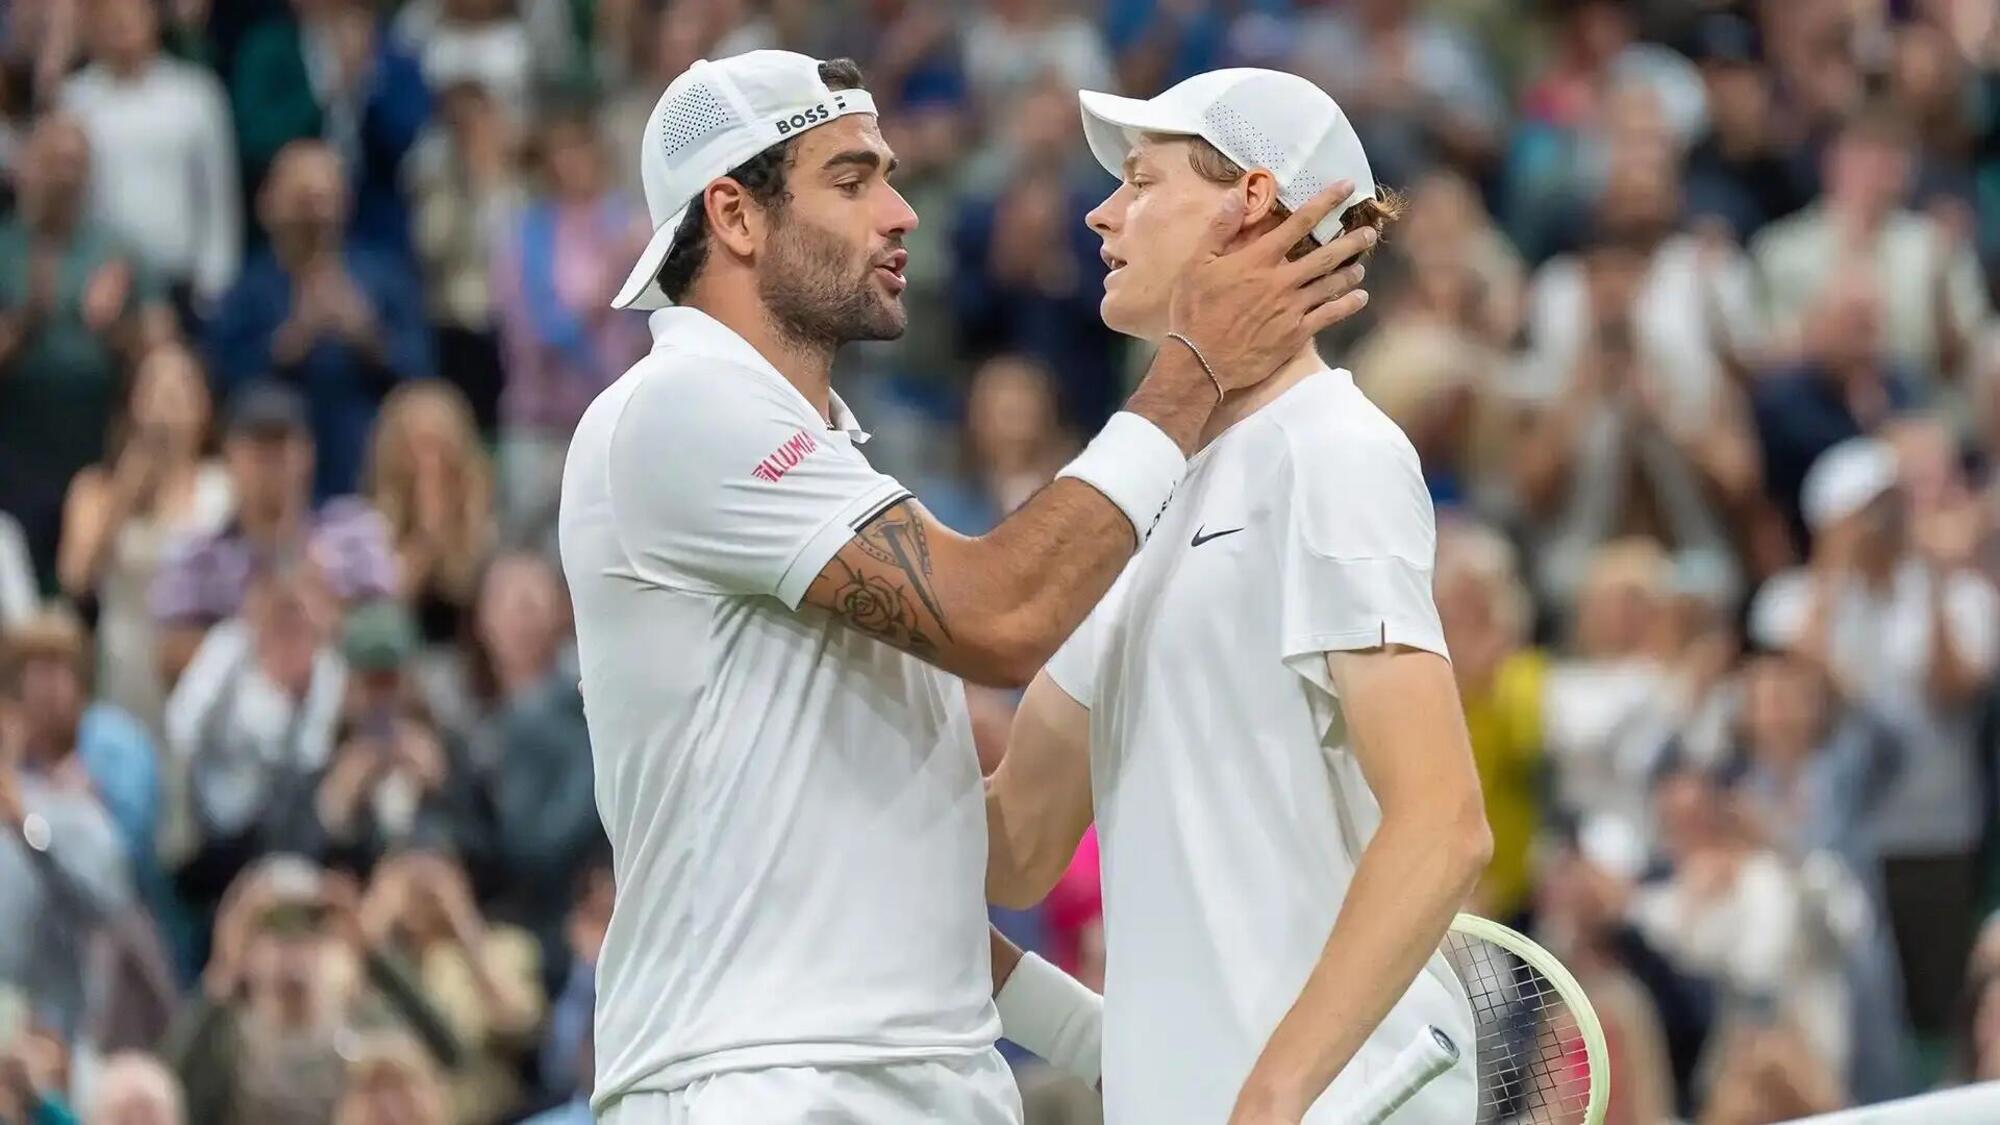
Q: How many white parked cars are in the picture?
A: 0